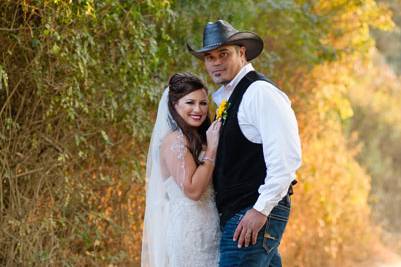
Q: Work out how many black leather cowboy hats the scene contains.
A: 1